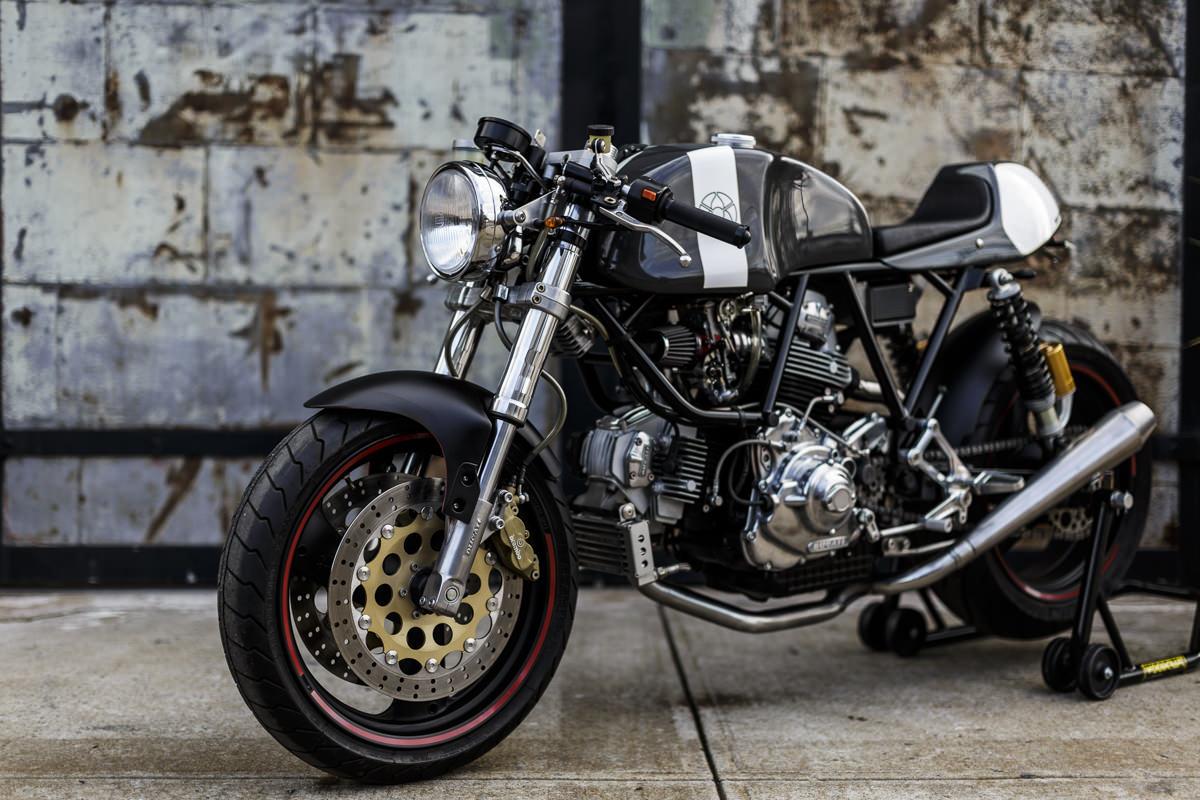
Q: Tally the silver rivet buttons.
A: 9